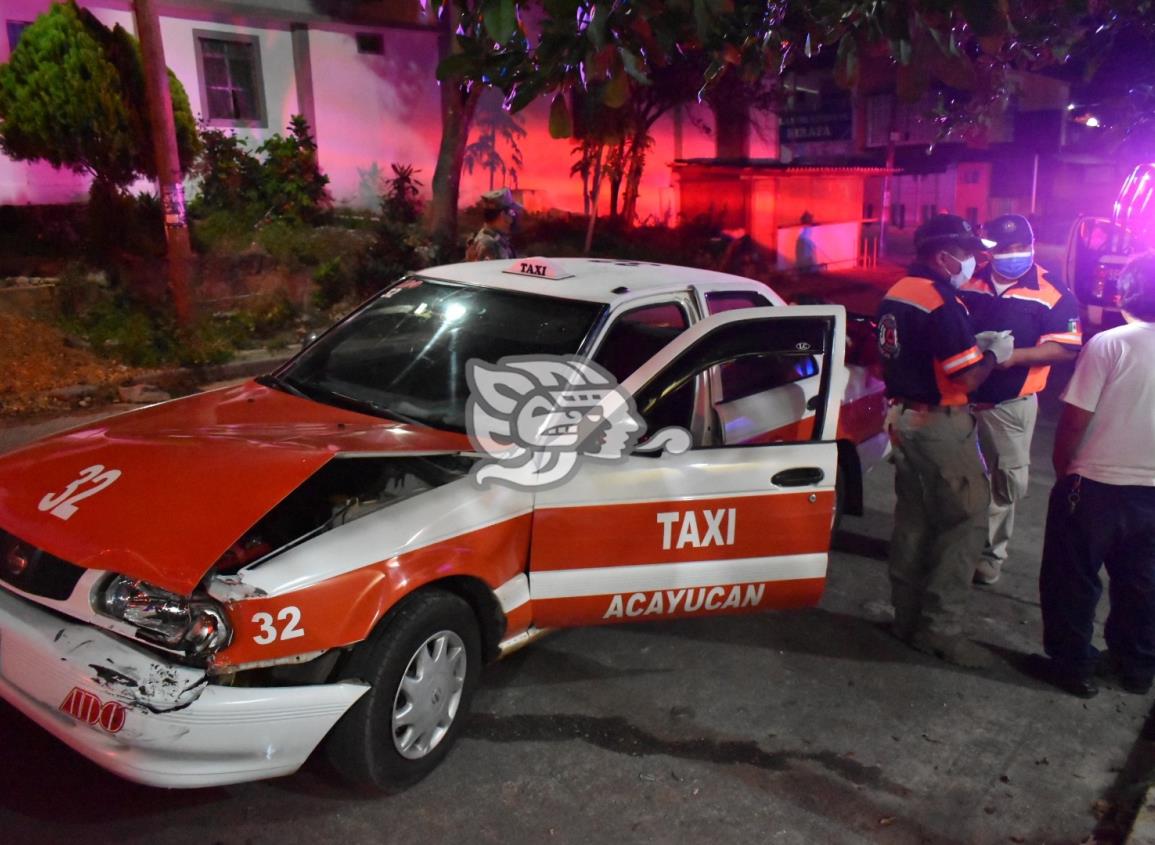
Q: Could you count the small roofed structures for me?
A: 1